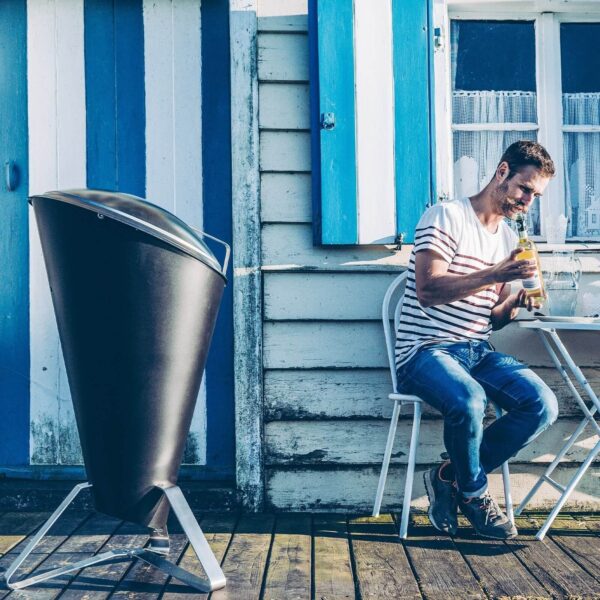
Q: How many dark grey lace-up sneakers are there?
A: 2